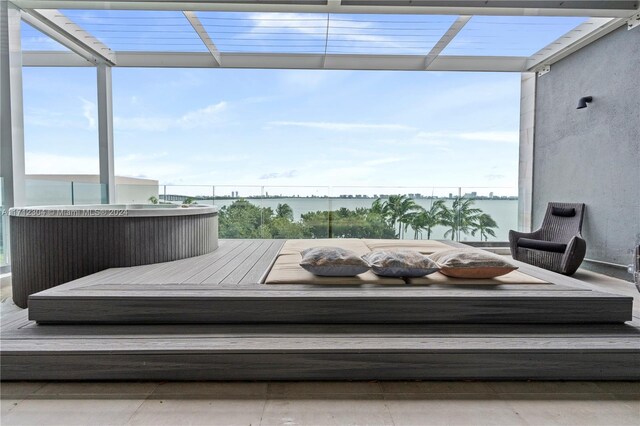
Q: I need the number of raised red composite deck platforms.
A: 0